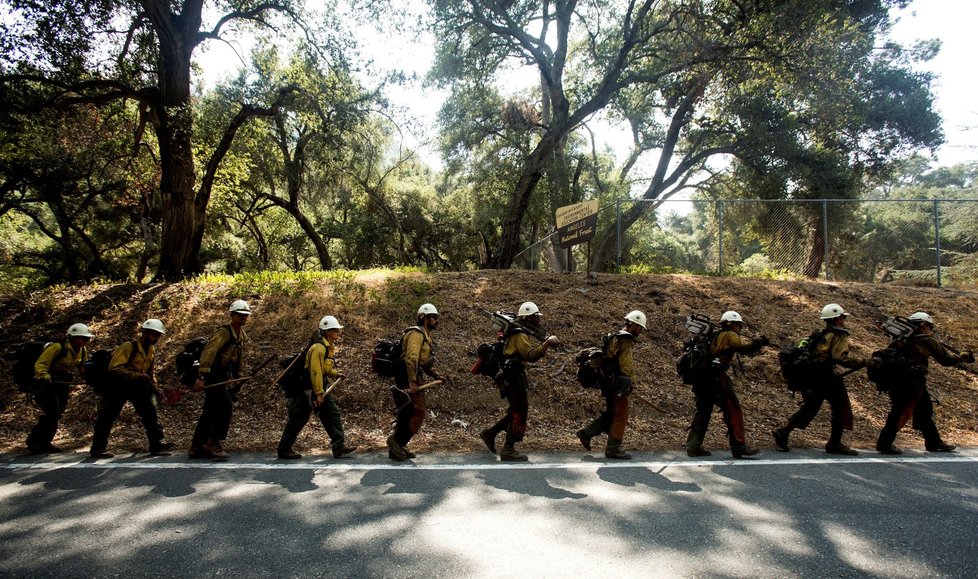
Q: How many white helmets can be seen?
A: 10